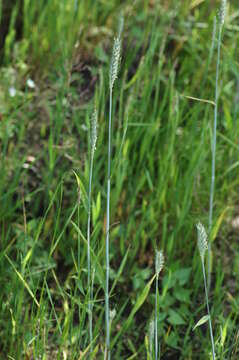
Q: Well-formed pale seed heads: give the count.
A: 5